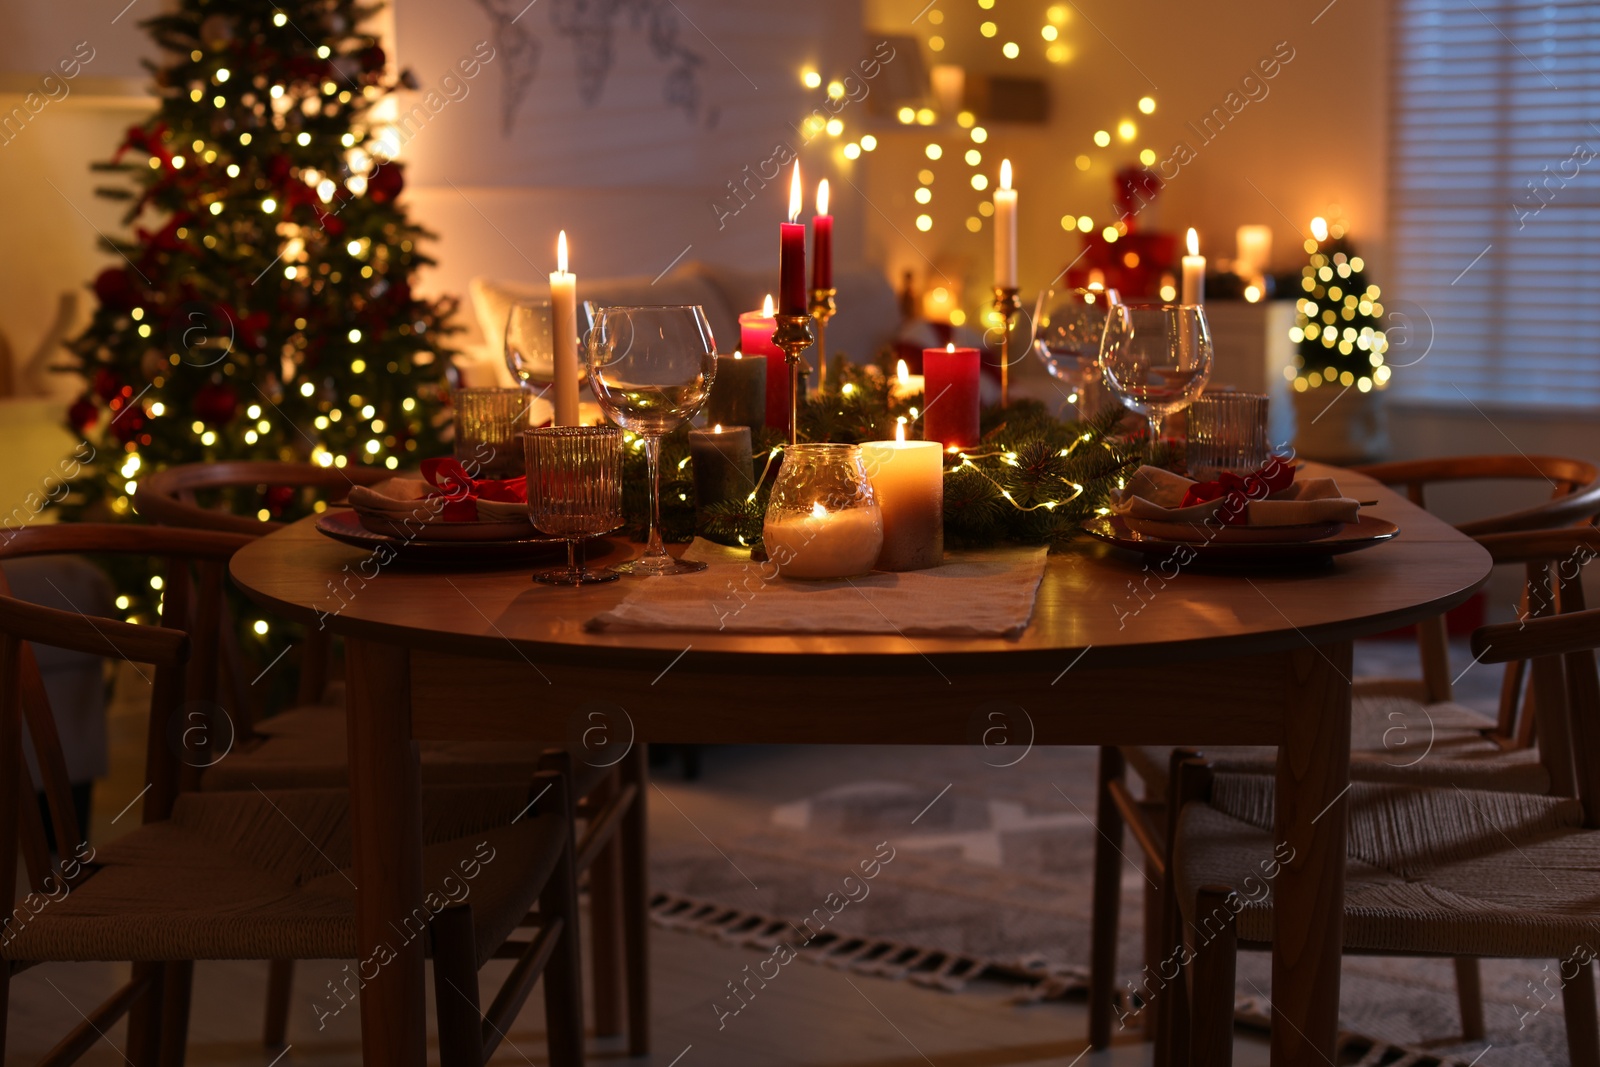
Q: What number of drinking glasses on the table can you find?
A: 7